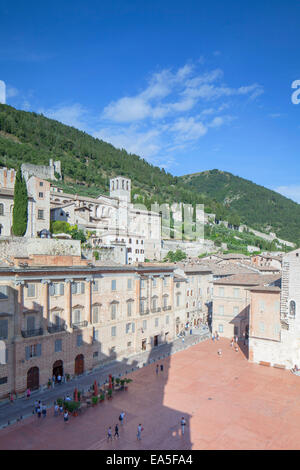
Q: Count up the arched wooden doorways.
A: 3